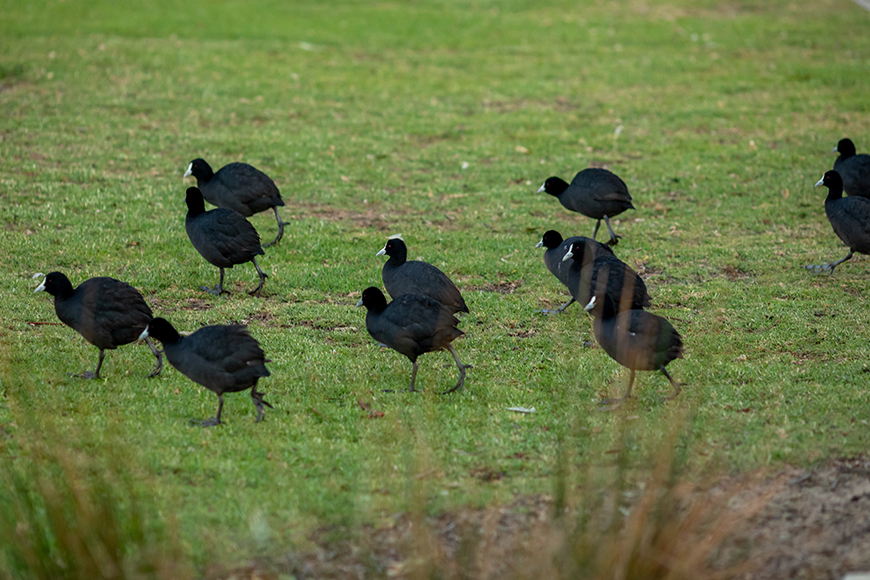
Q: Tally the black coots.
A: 12